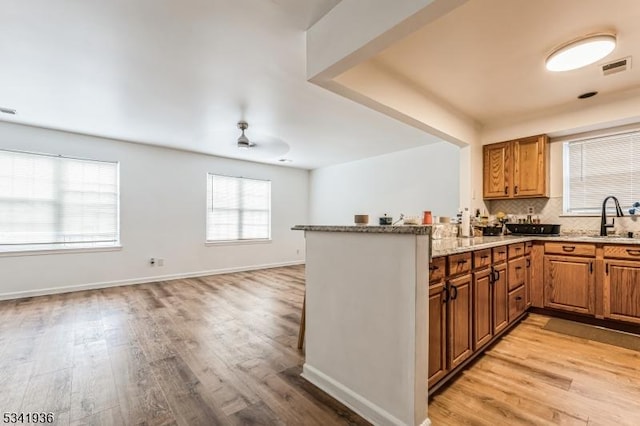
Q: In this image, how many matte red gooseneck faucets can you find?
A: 0